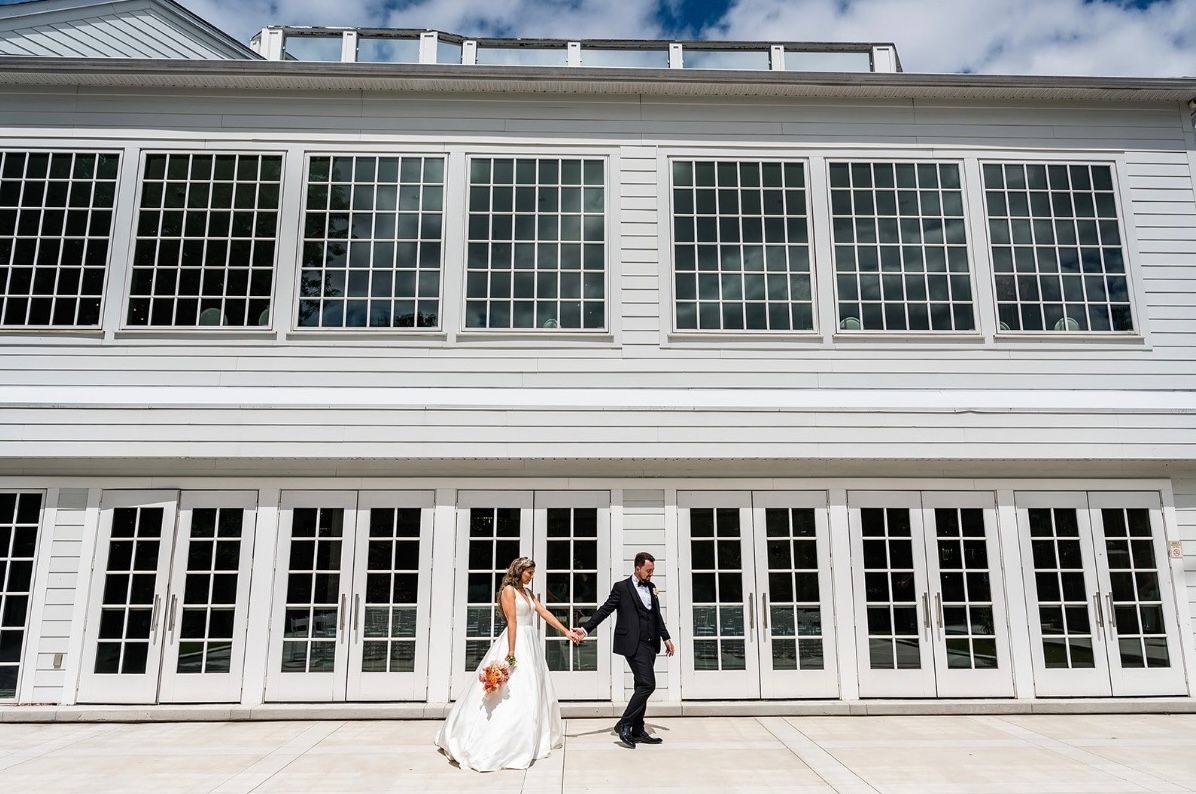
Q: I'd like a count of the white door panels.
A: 12